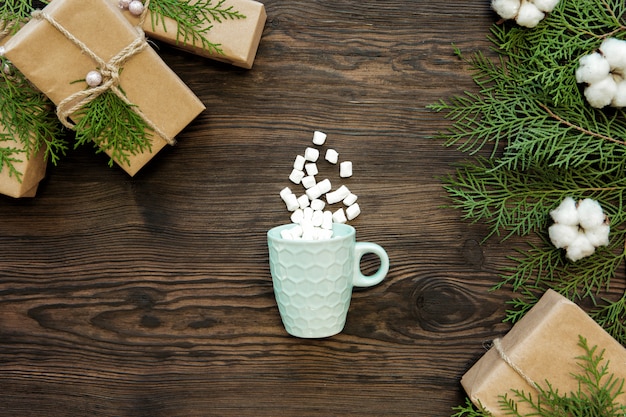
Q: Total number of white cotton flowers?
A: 3